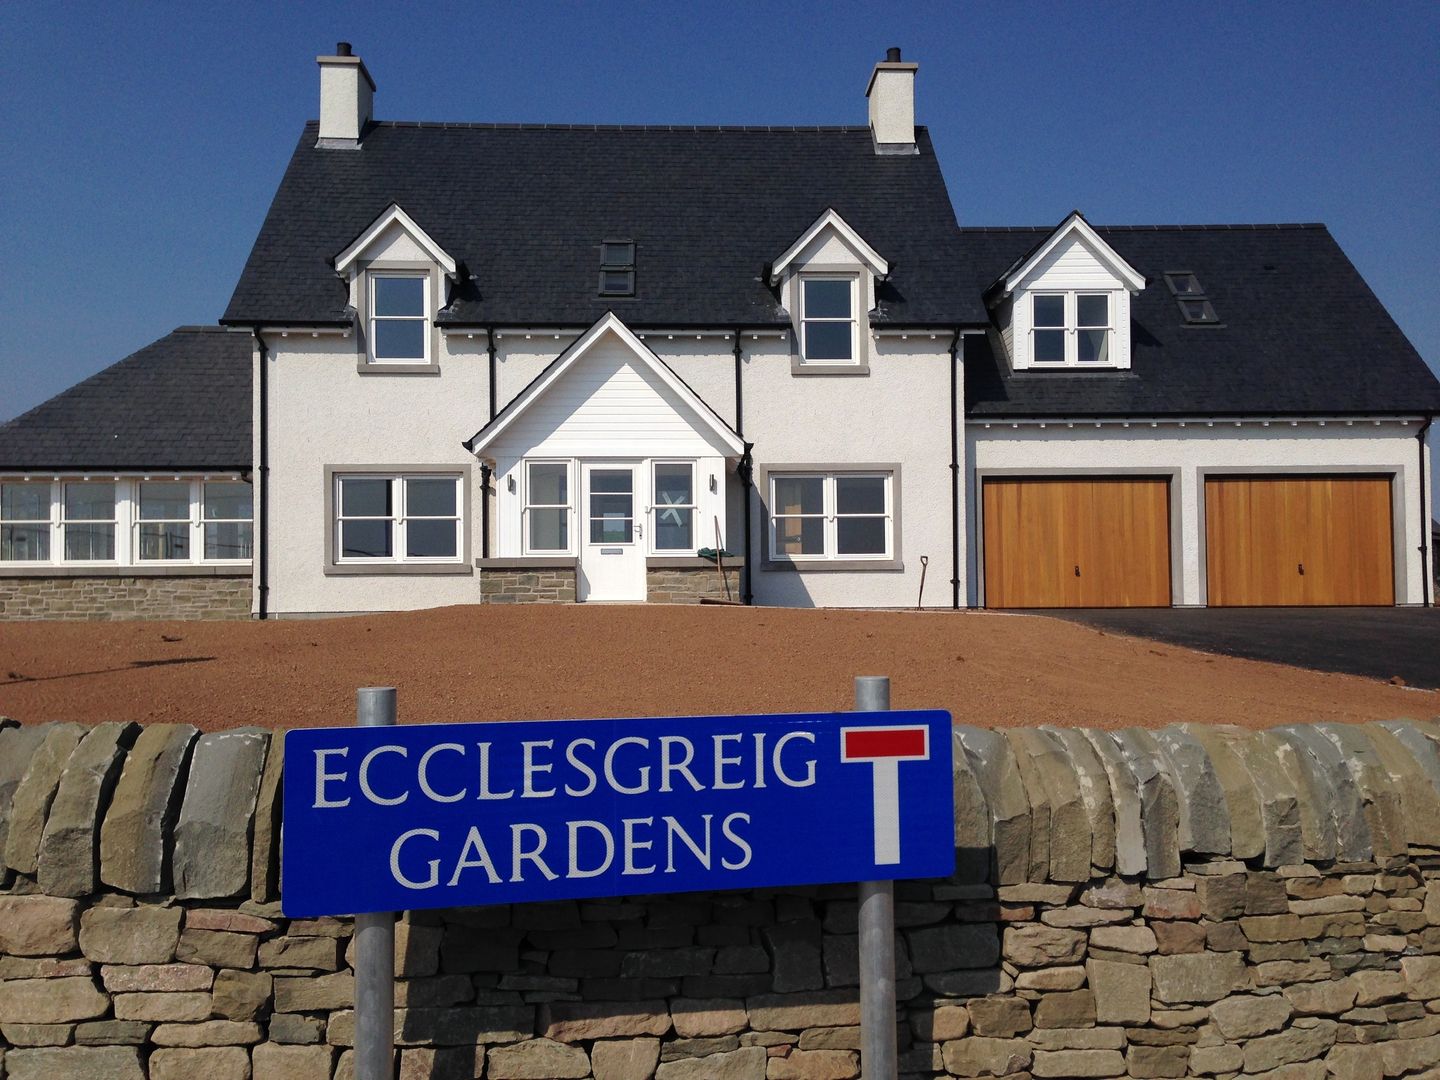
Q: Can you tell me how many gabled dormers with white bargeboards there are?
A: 3